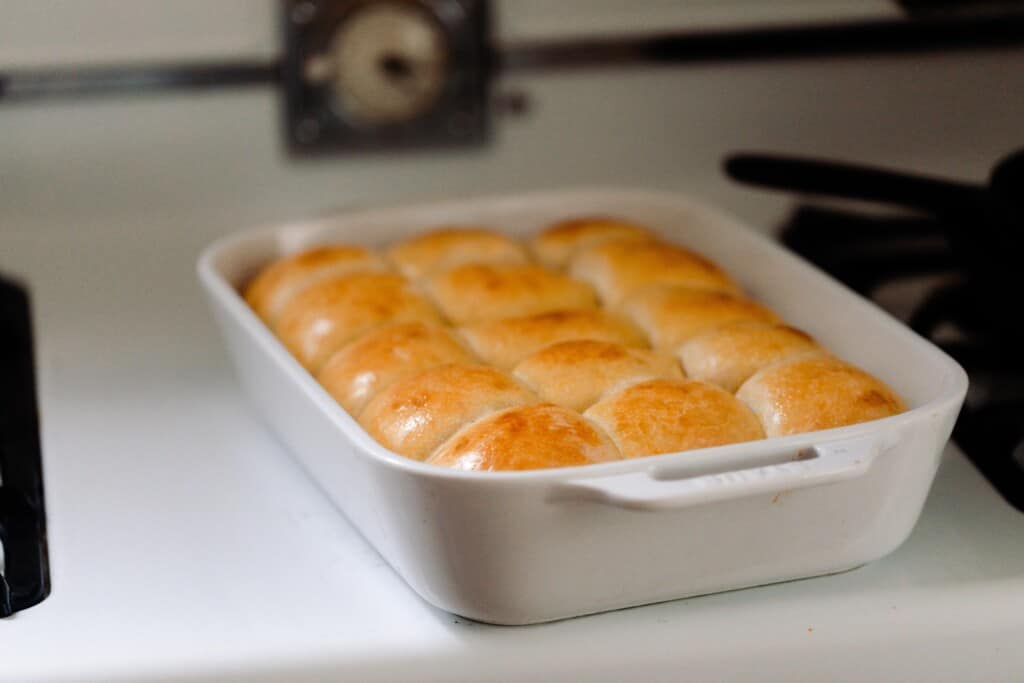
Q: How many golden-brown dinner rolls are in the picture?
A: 15